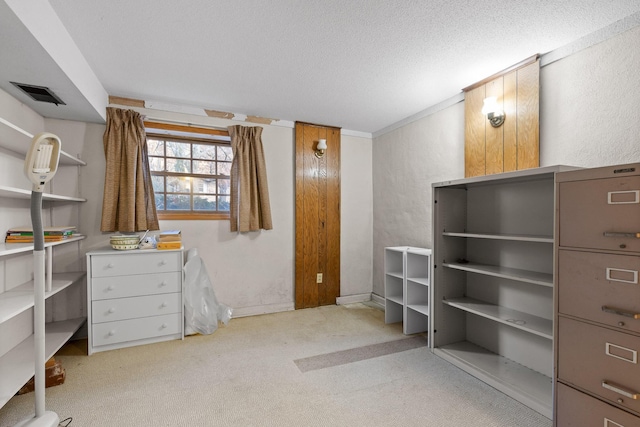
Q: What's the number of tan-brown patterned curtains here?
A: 2